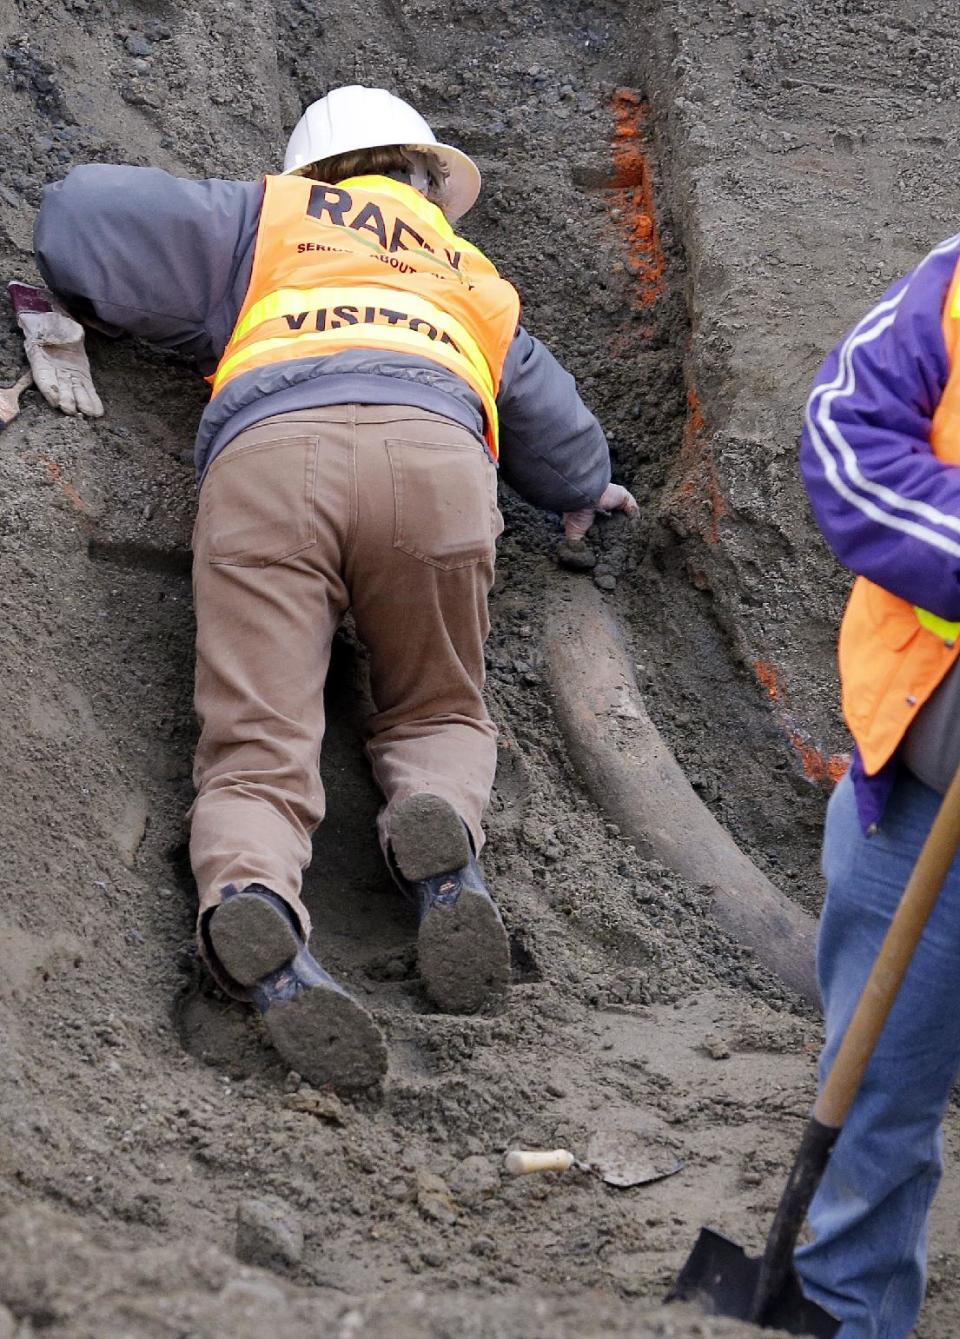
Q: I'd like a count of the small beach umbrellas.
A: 0